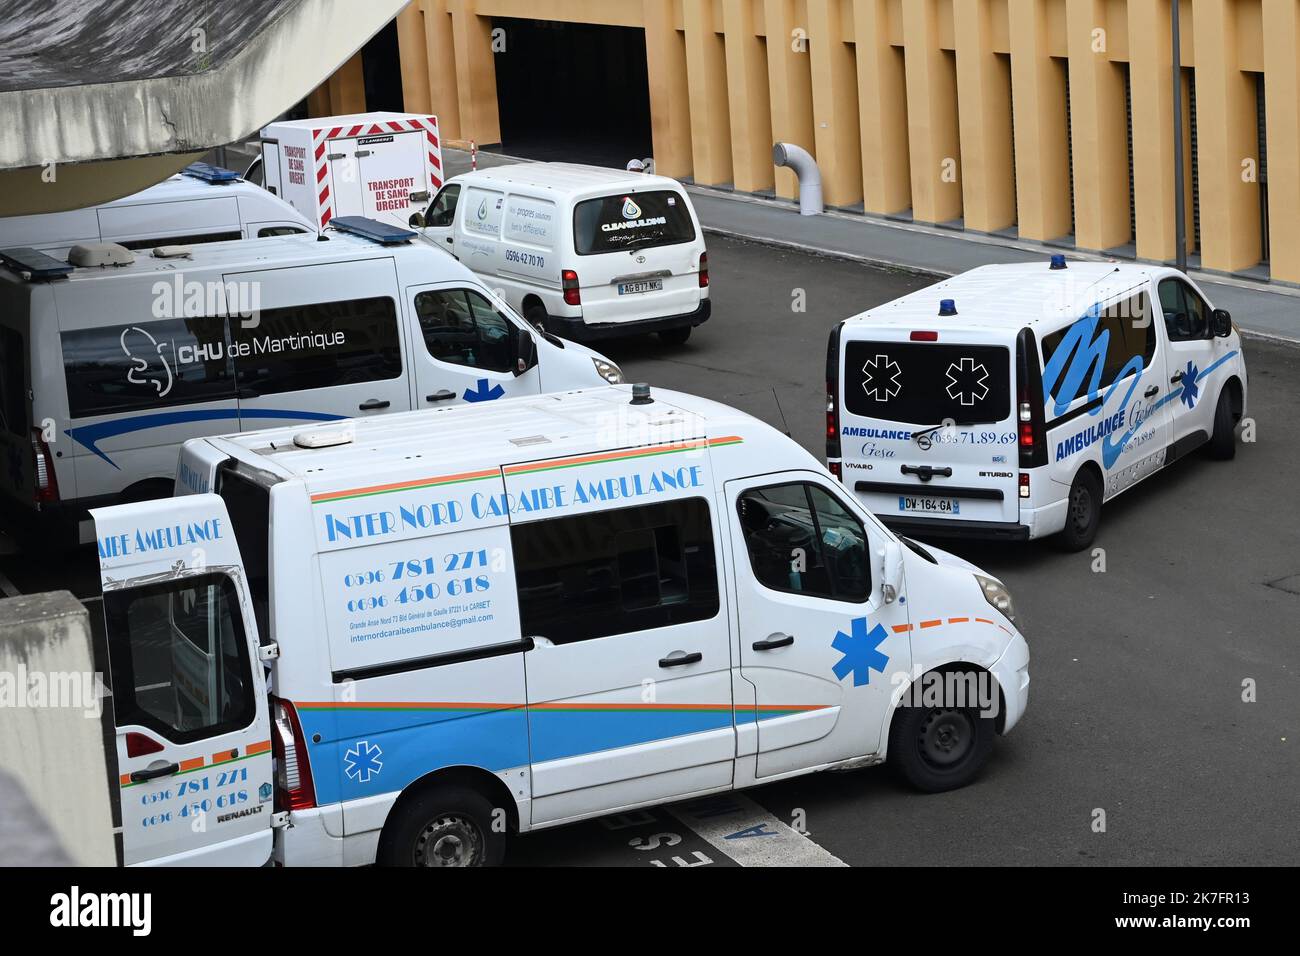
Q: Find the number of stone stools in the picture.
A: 0